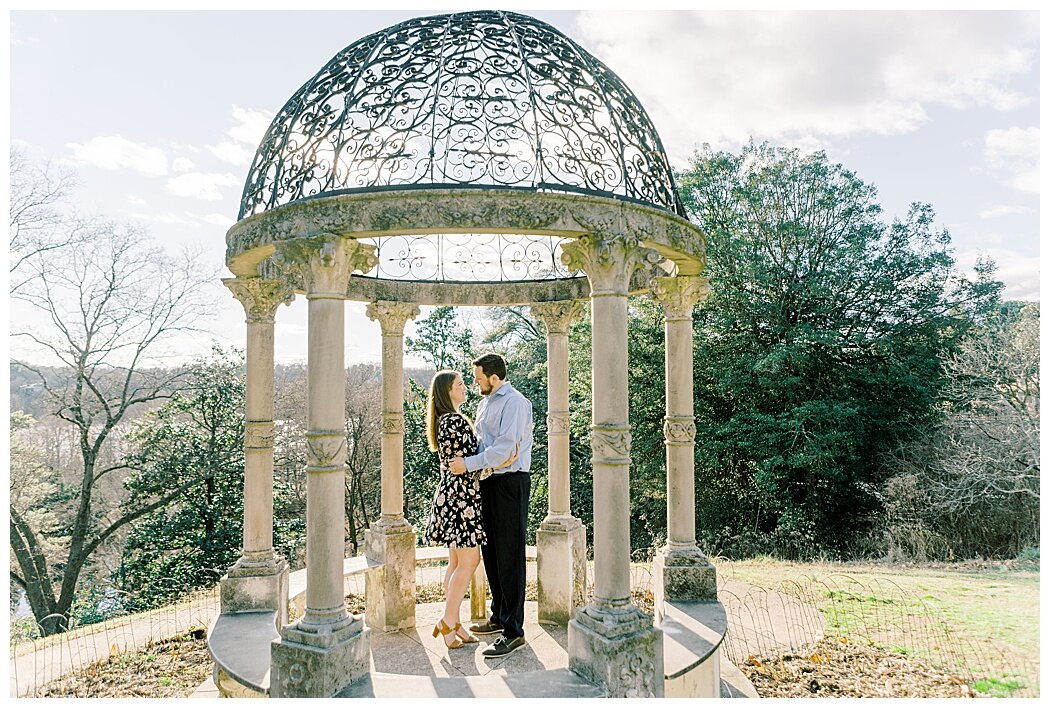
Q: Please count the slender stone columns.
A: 6